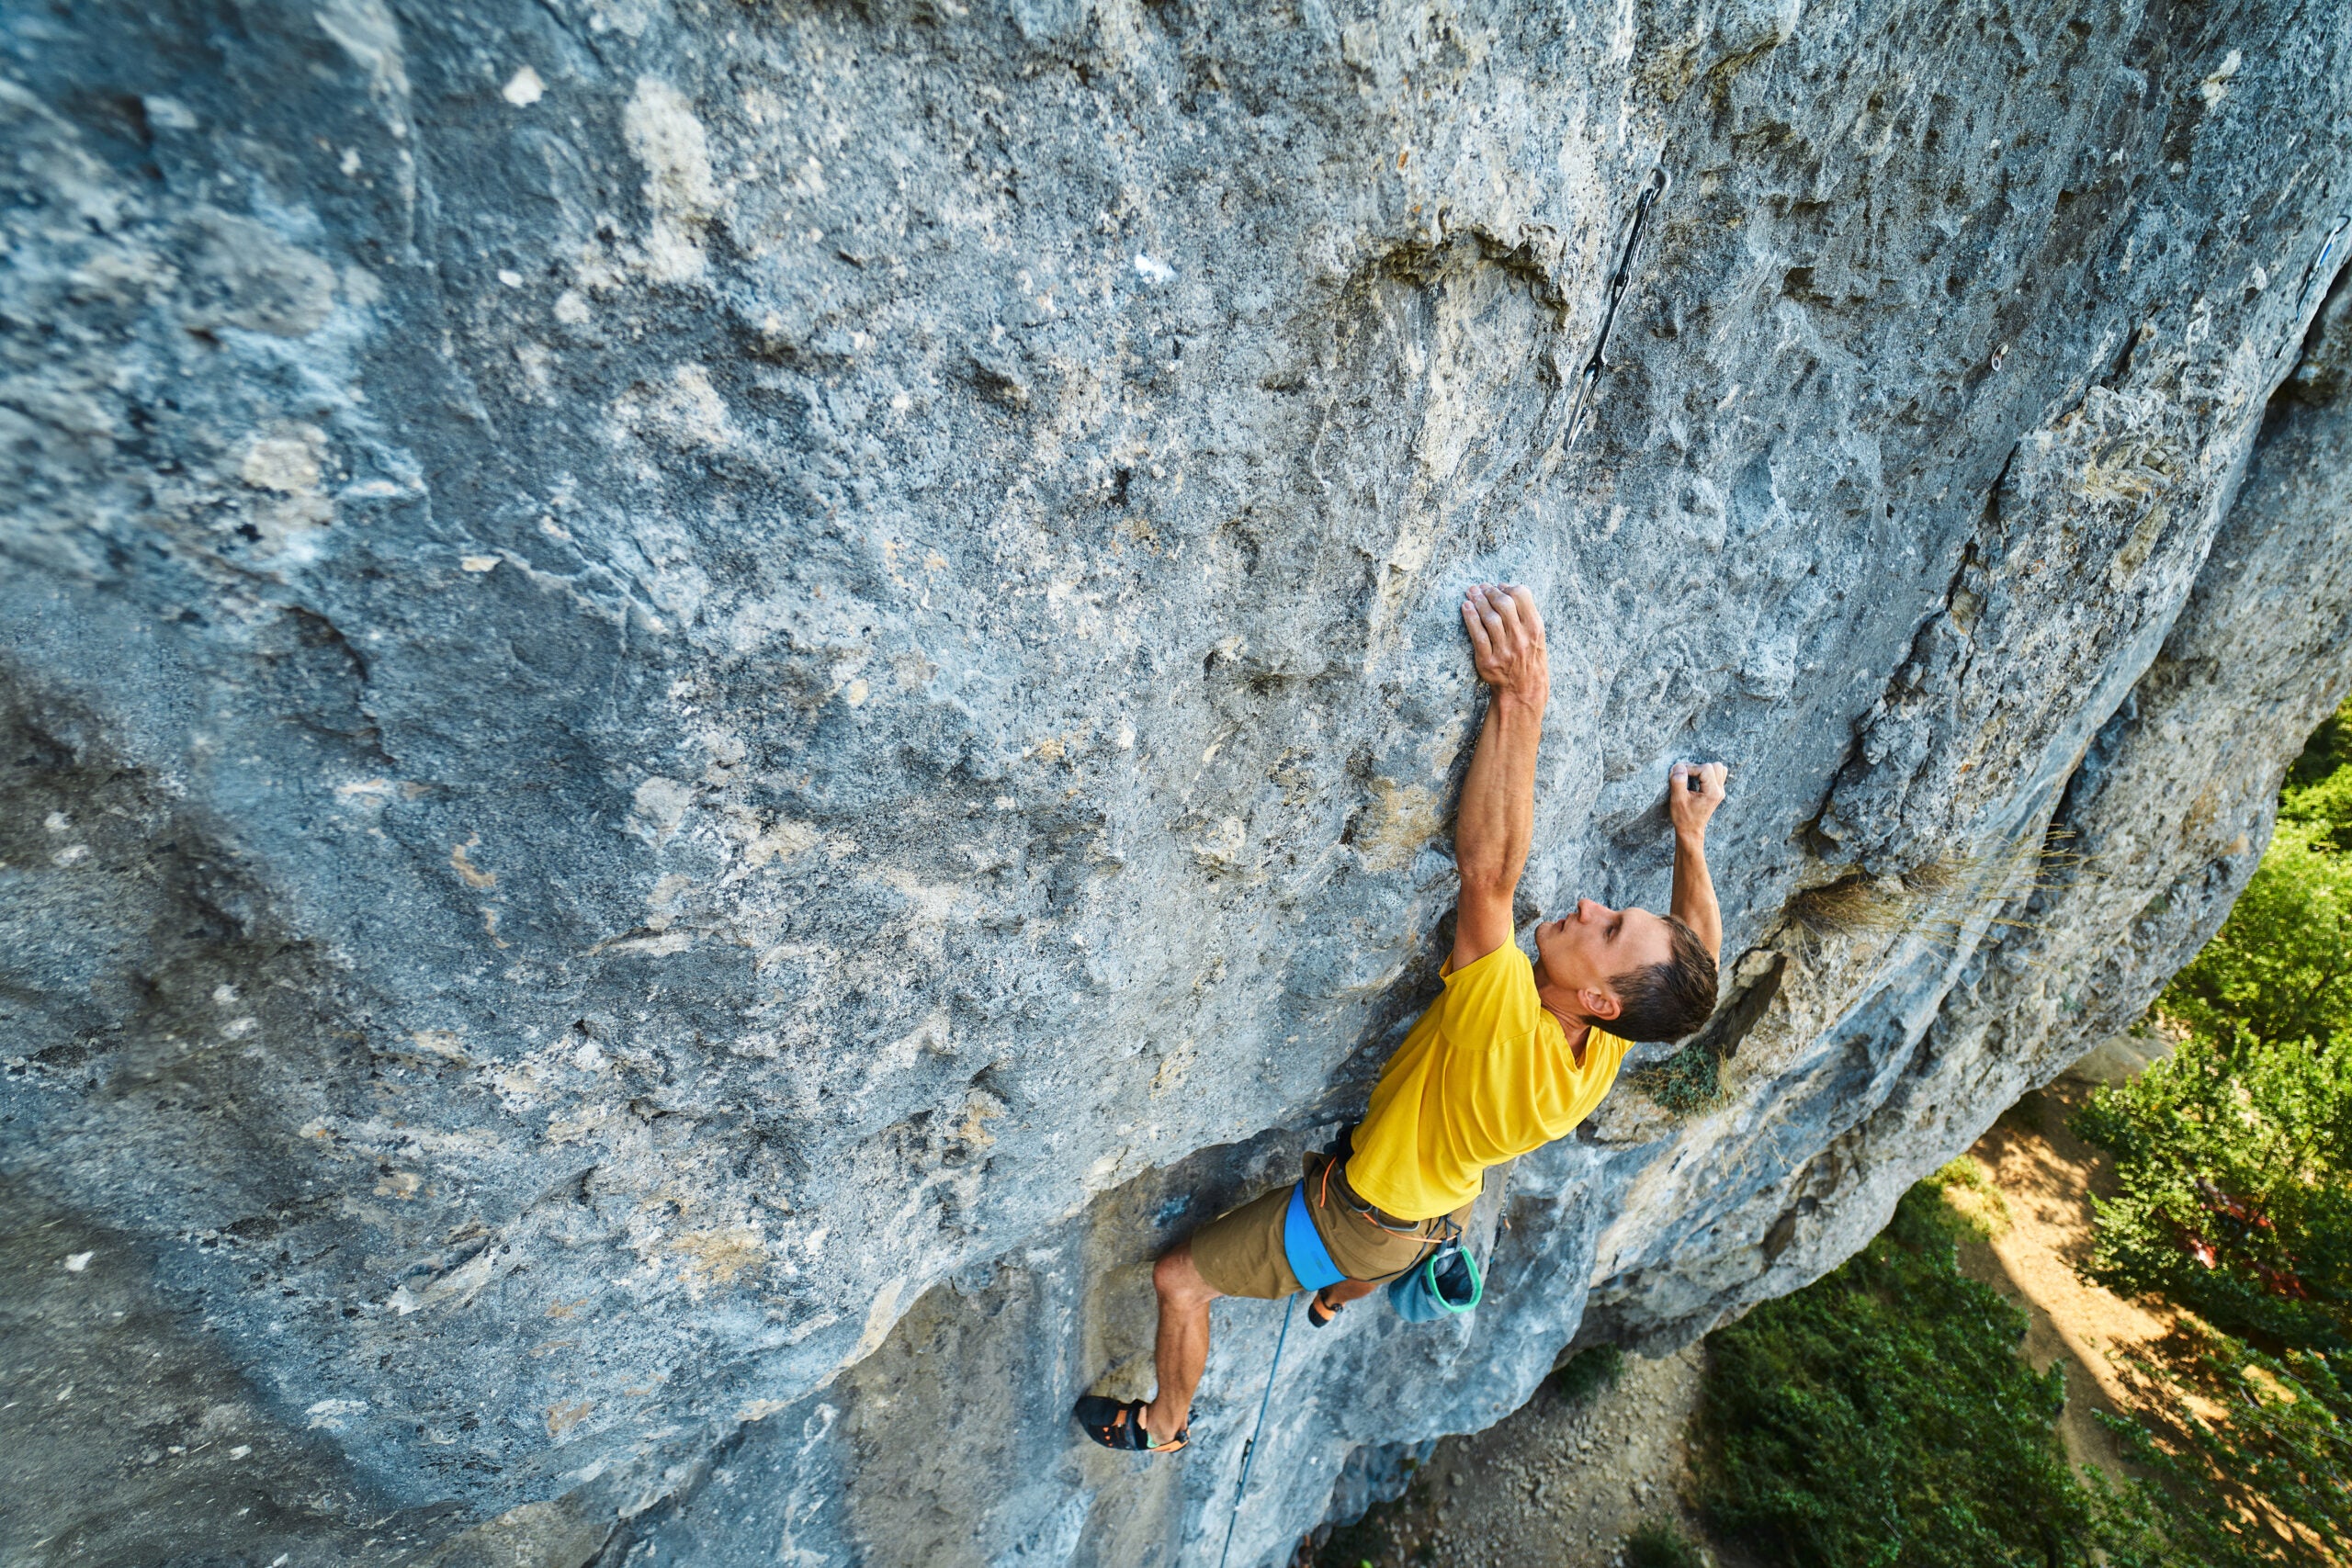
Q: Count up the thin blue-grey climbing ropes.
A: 1